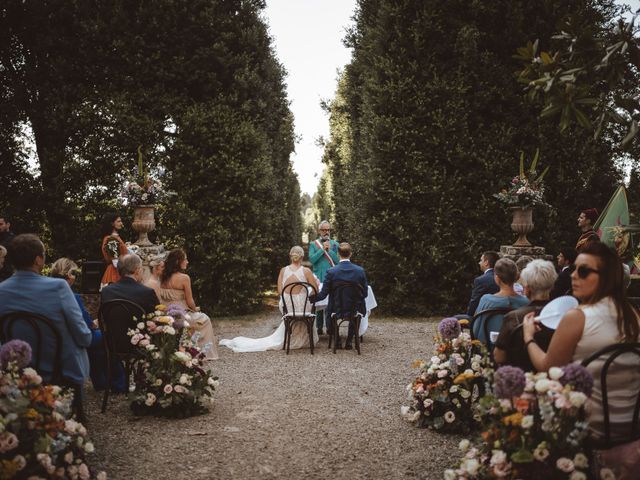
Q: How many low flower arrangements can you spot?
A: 4